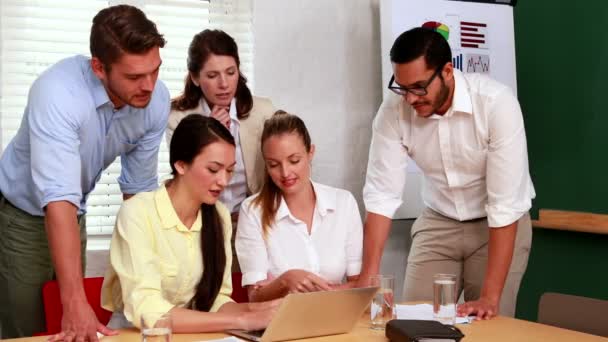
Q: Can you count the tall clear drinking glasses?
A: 3